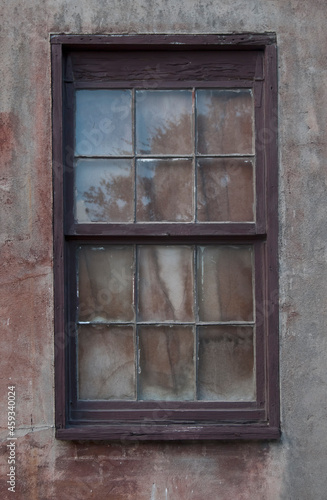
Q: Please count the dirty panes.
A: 12